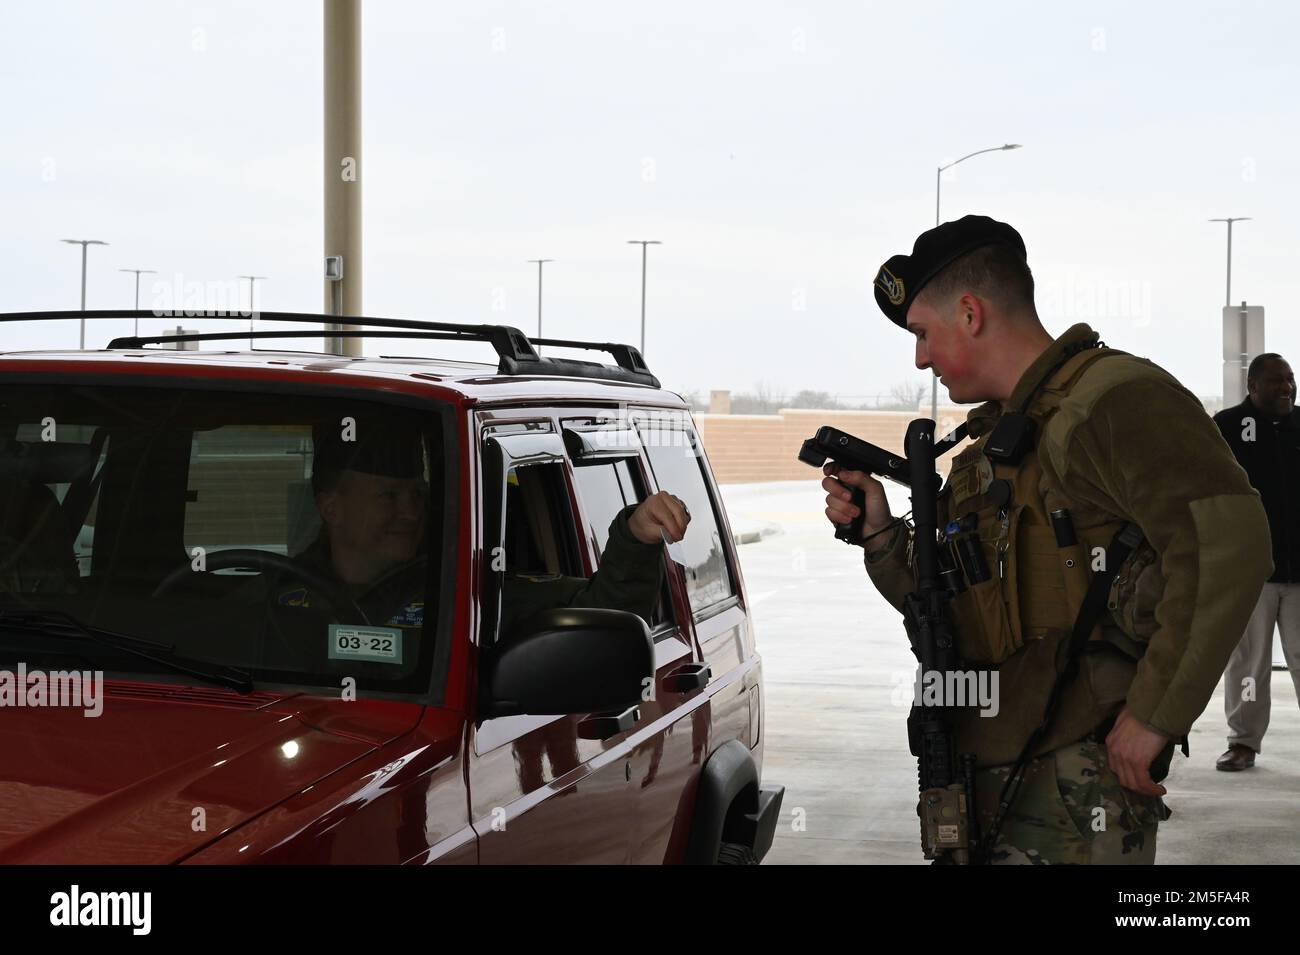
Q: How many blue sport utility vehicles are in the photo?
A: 0